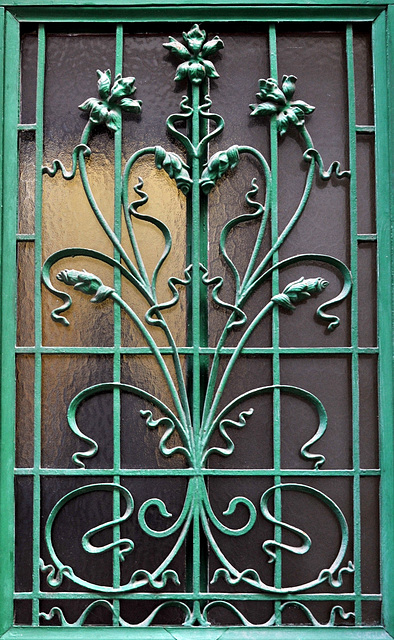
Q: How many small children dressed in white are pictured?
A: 0